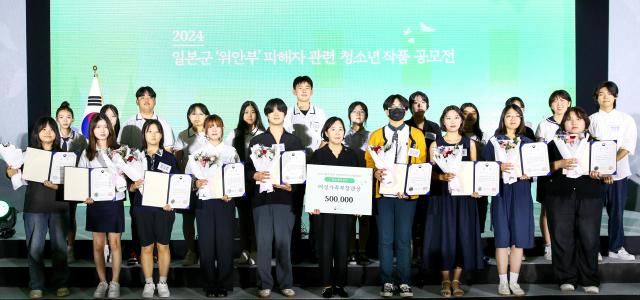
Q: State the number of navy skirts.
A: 3